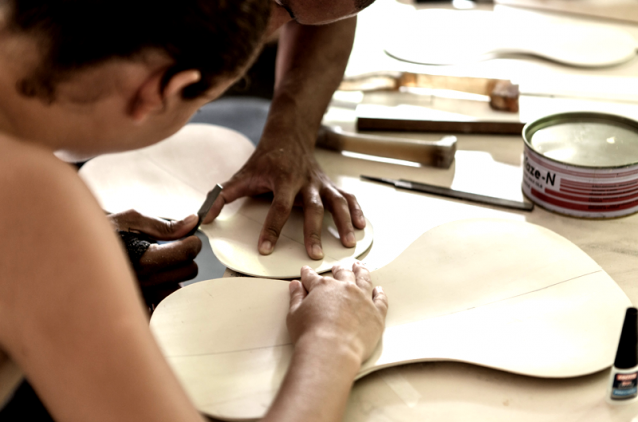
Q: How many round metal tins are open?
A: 1